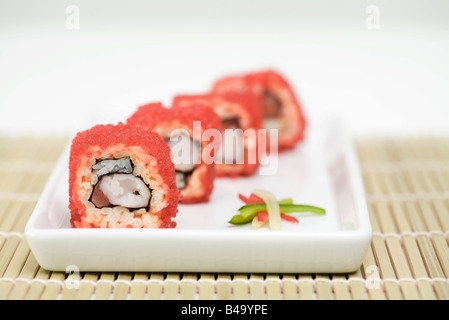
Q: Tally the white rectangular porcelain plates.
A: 1